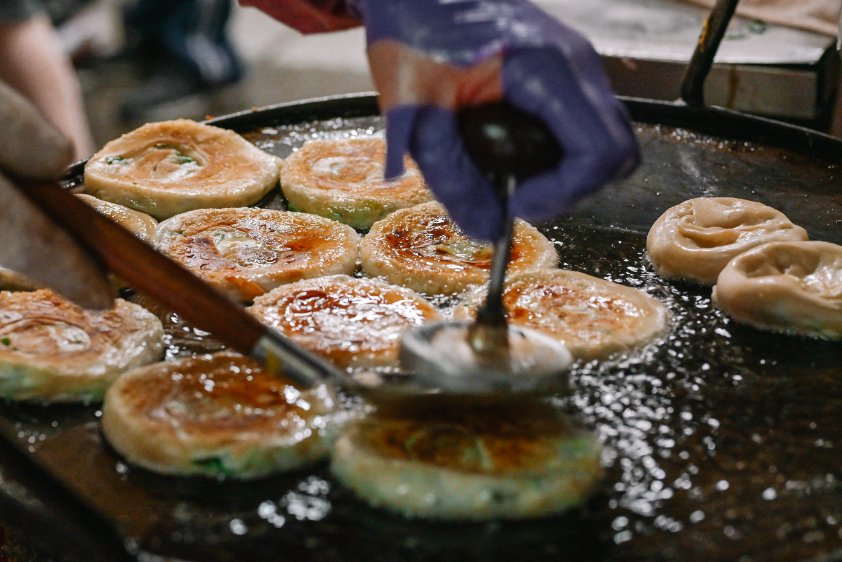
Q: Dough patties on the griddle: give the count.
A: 12